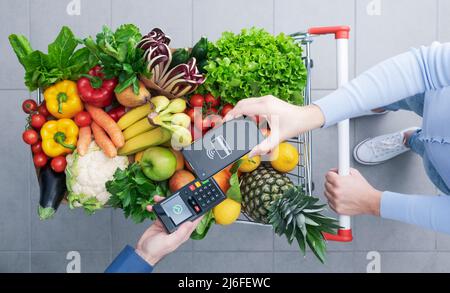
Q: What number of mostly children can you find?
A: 0